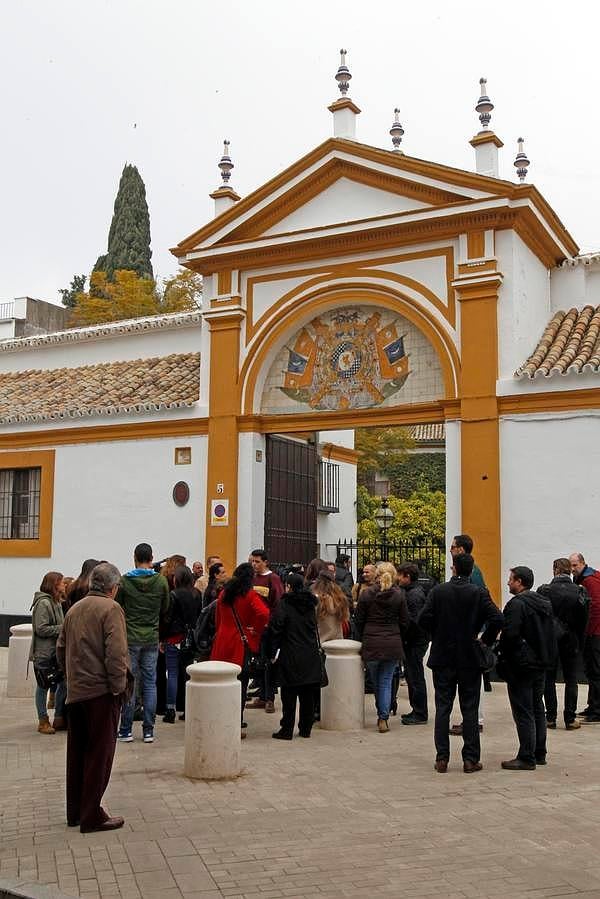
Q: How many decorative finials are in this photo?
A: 5